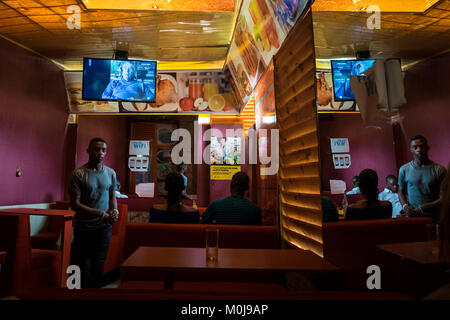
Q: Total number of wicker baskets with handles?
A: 0